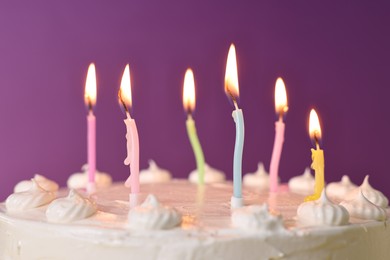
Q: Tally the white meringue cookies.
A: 14